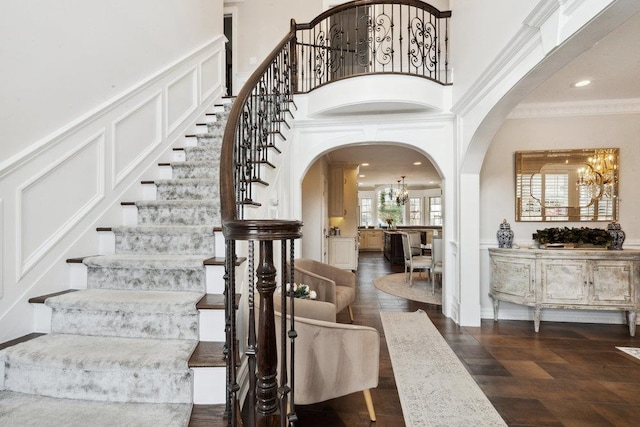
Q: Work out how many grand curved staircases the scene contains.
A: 1